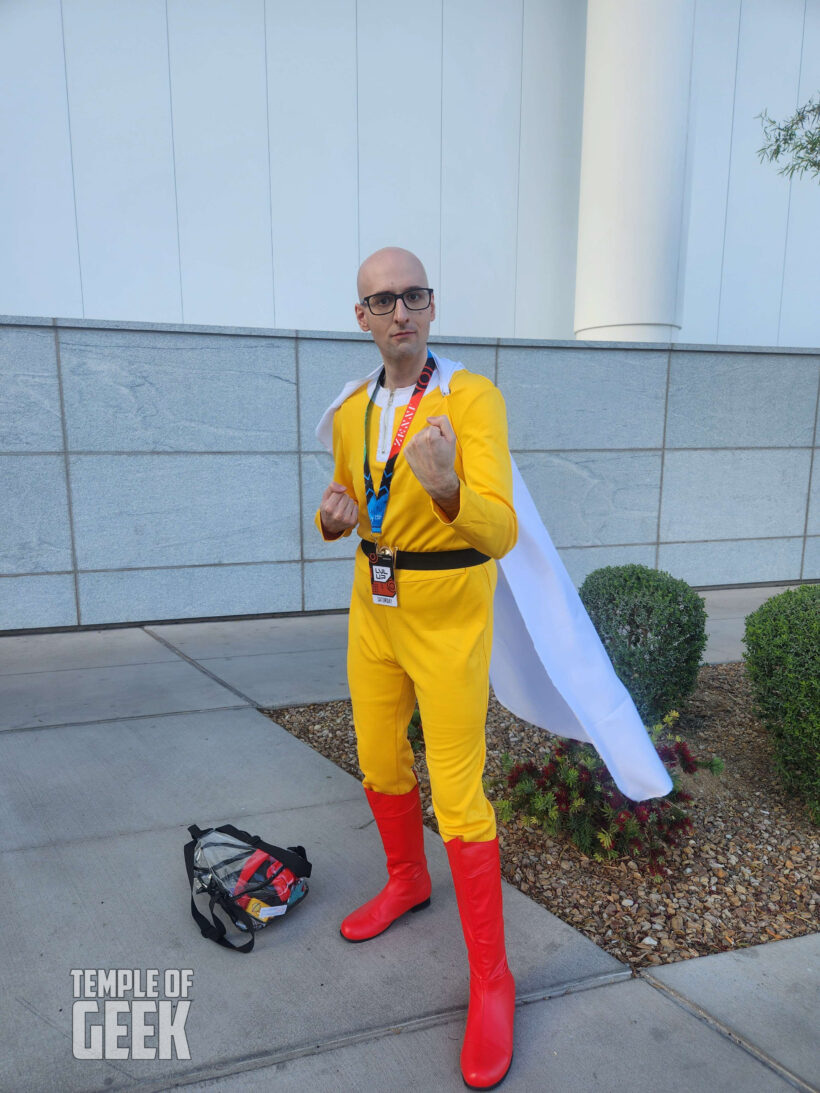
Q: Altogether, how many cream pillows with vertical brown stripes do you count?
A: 0